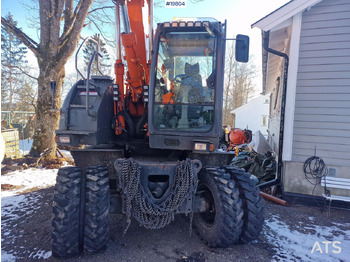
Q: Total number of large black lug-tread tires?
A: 4